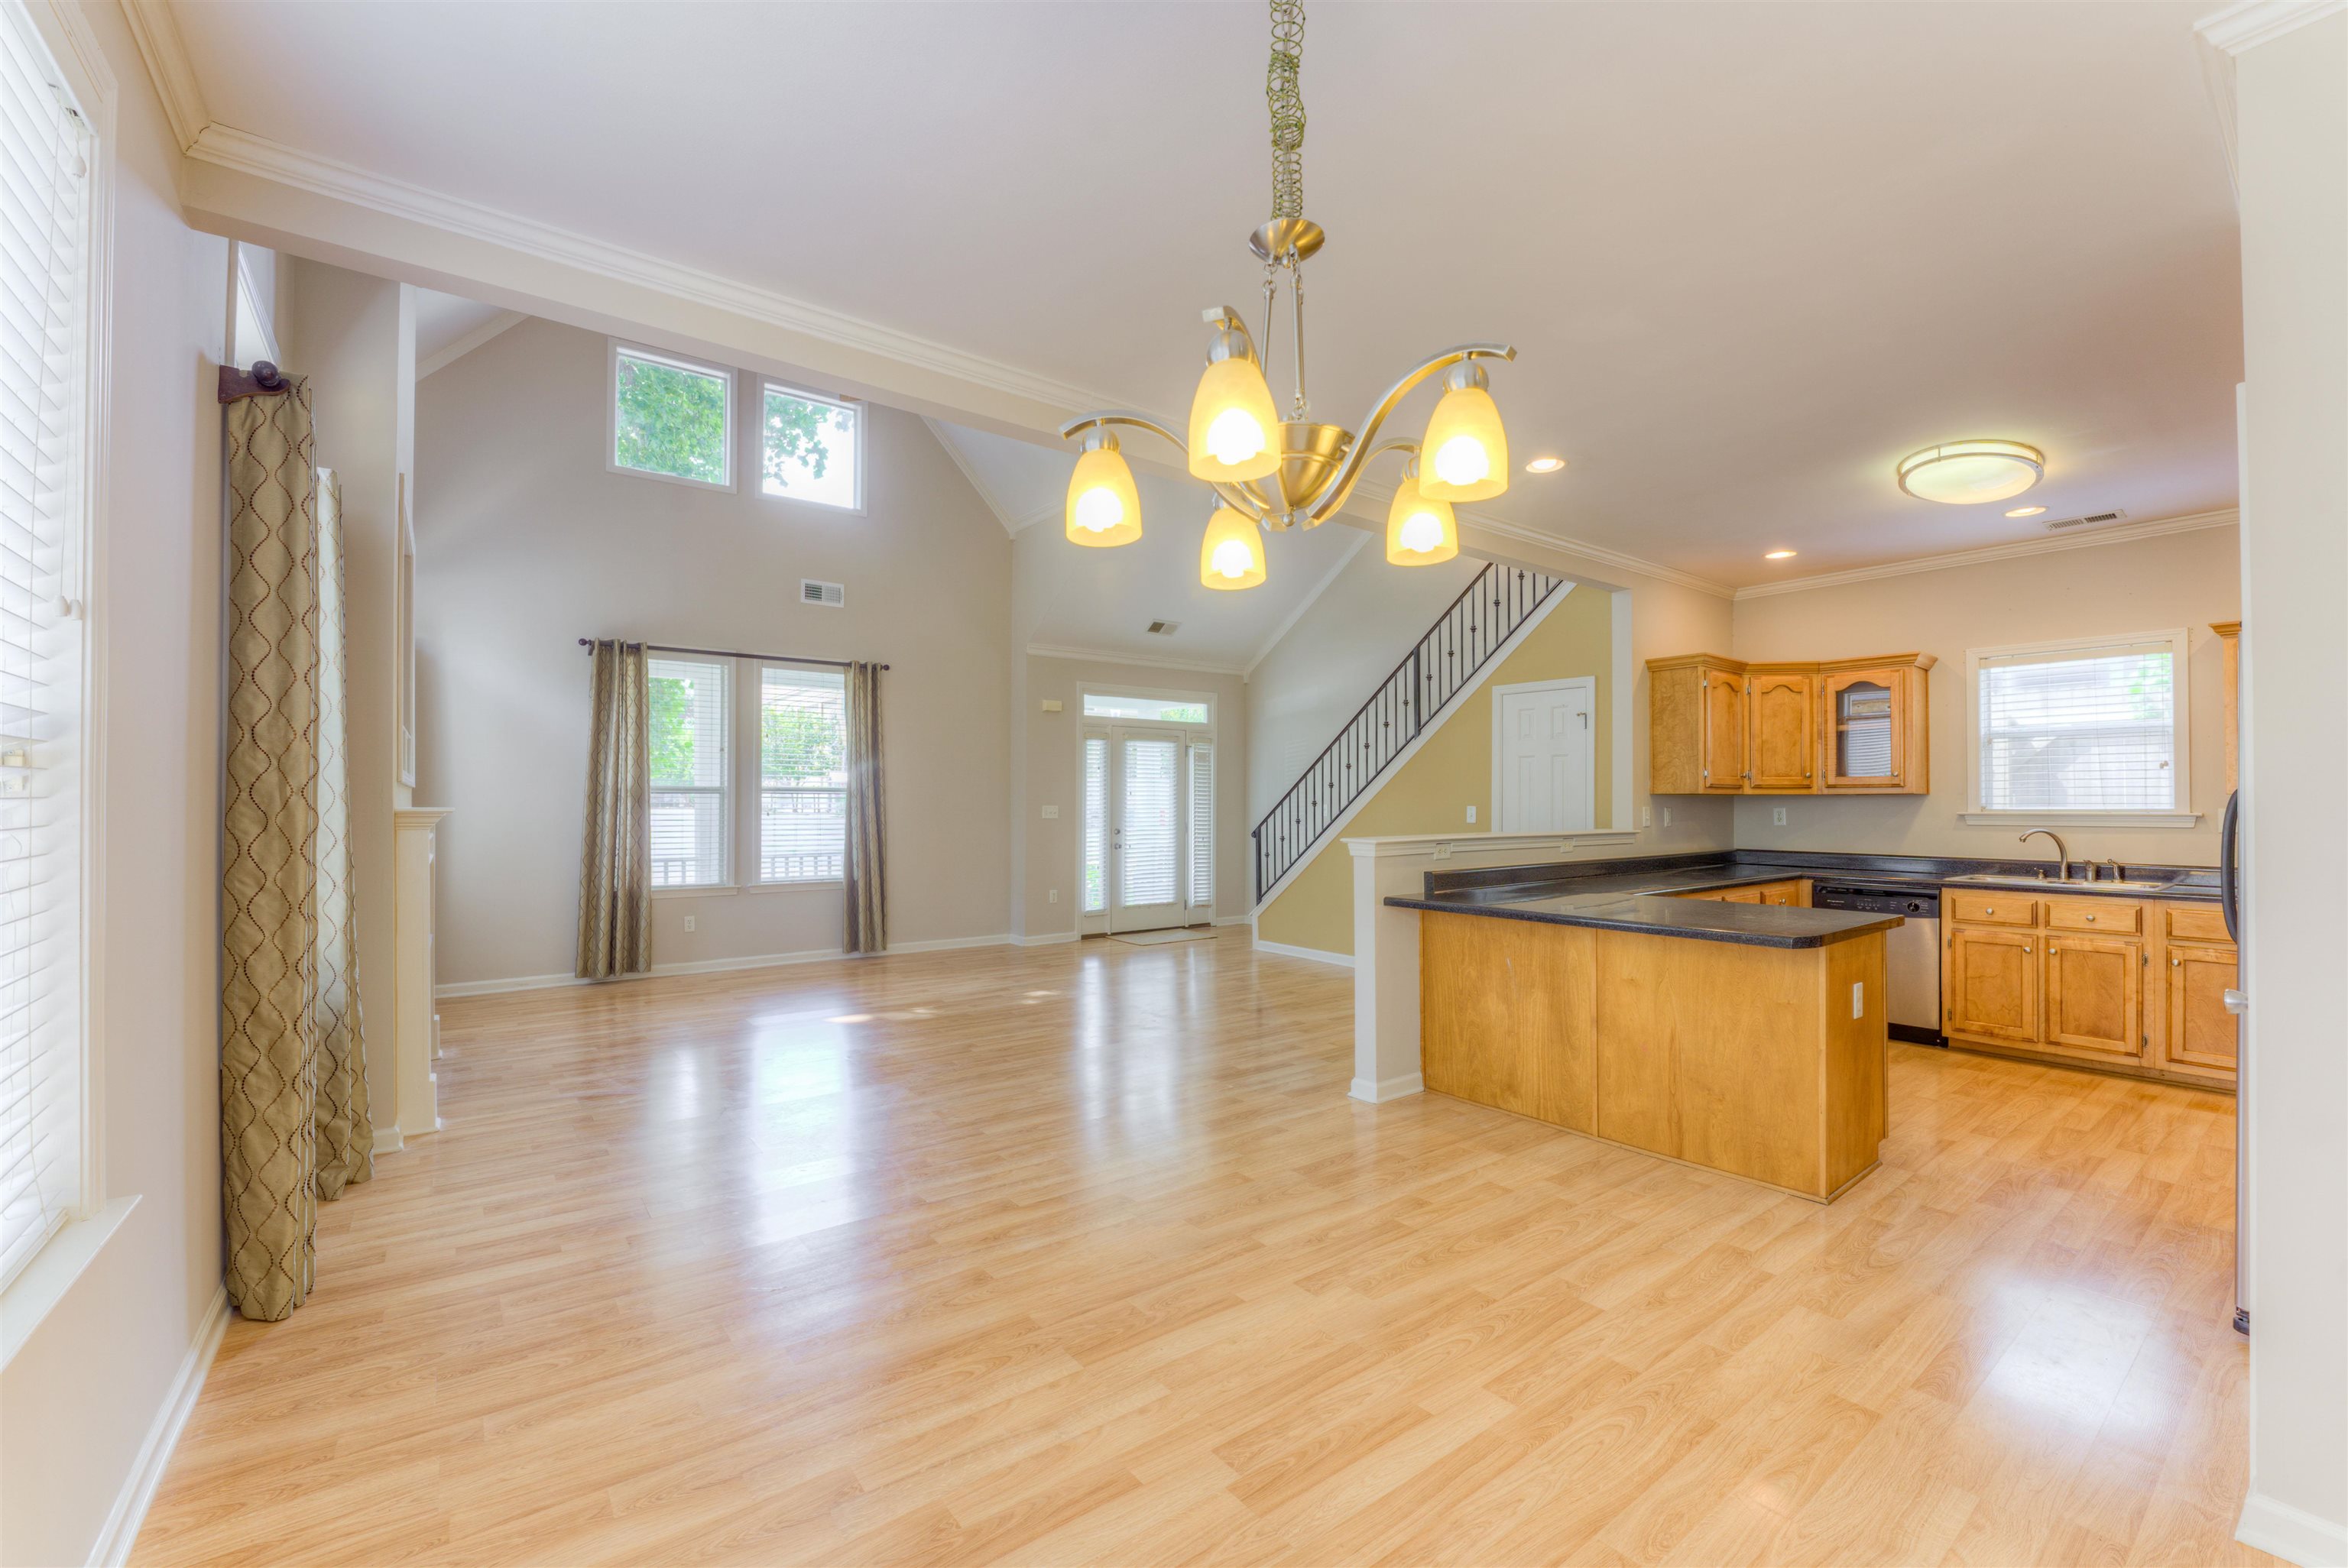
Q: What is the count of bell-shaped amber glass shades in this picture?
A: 5